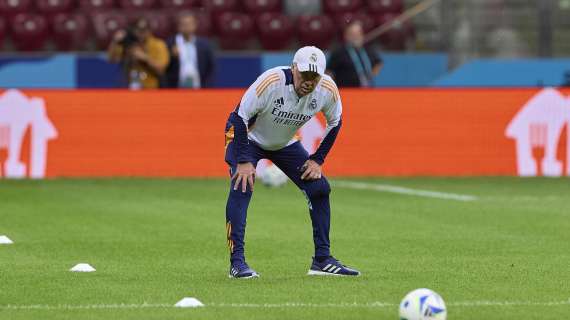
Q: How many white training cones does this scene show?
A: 3